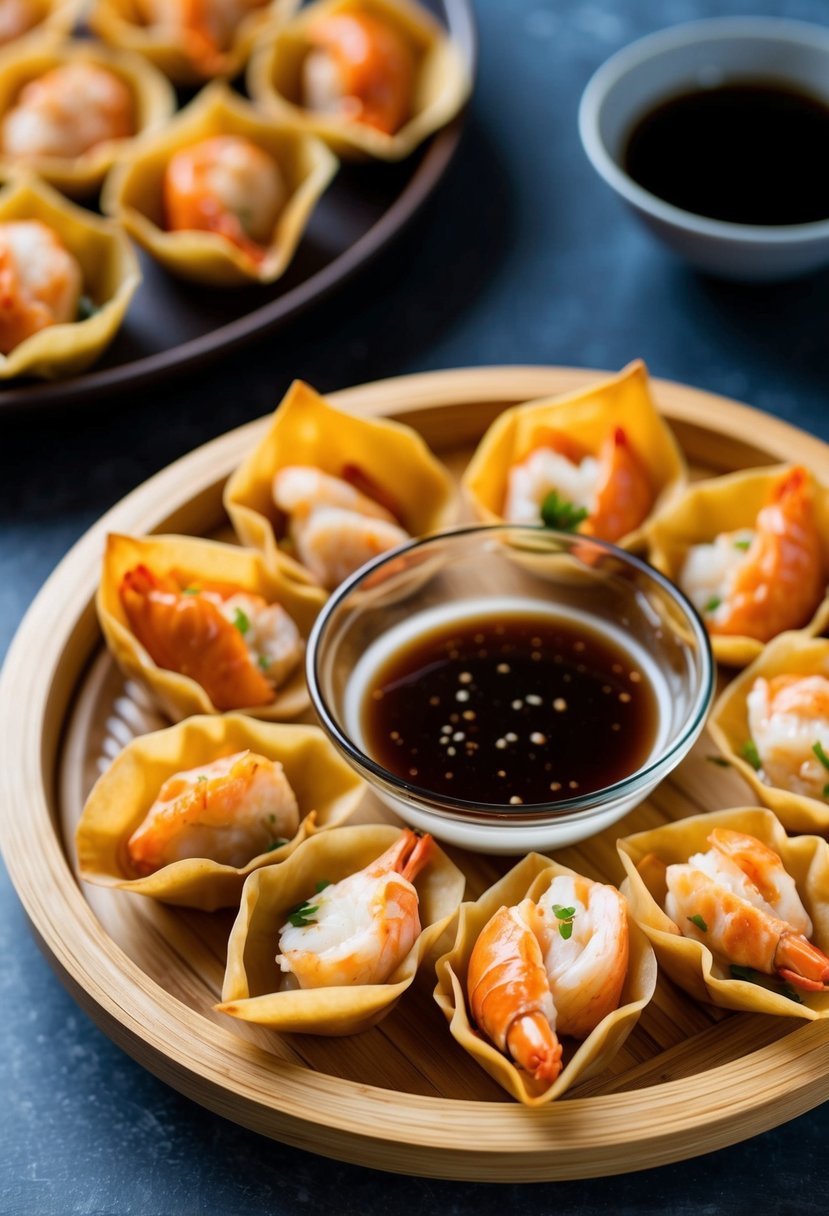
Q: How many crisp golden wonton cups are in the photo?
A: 15